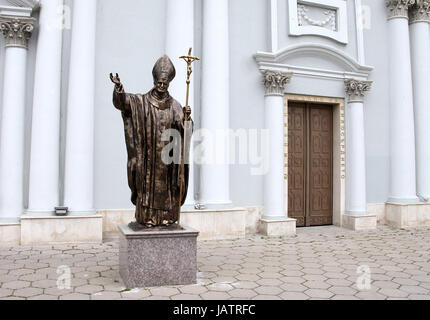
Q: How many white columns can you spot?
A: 9